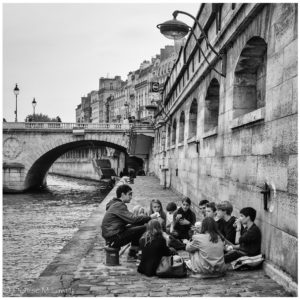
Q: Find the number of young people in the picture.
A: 11